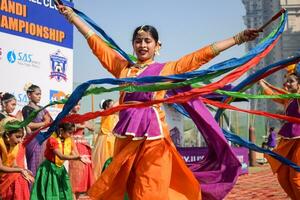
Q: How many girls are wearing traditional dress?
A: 8